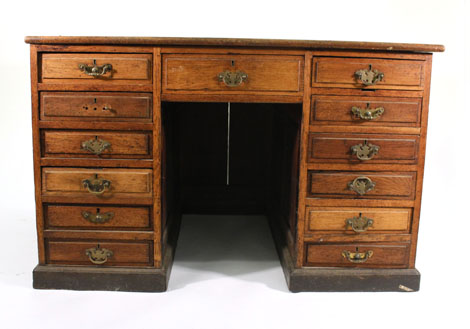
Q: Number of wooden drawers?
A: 13